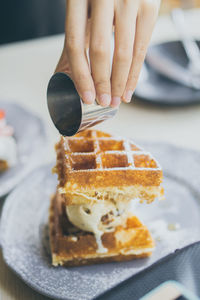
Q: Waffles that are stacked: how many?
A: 2